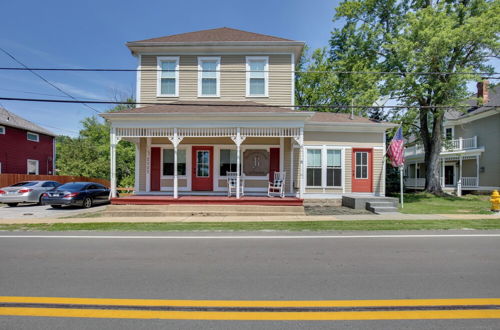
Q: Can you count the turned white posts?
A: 4